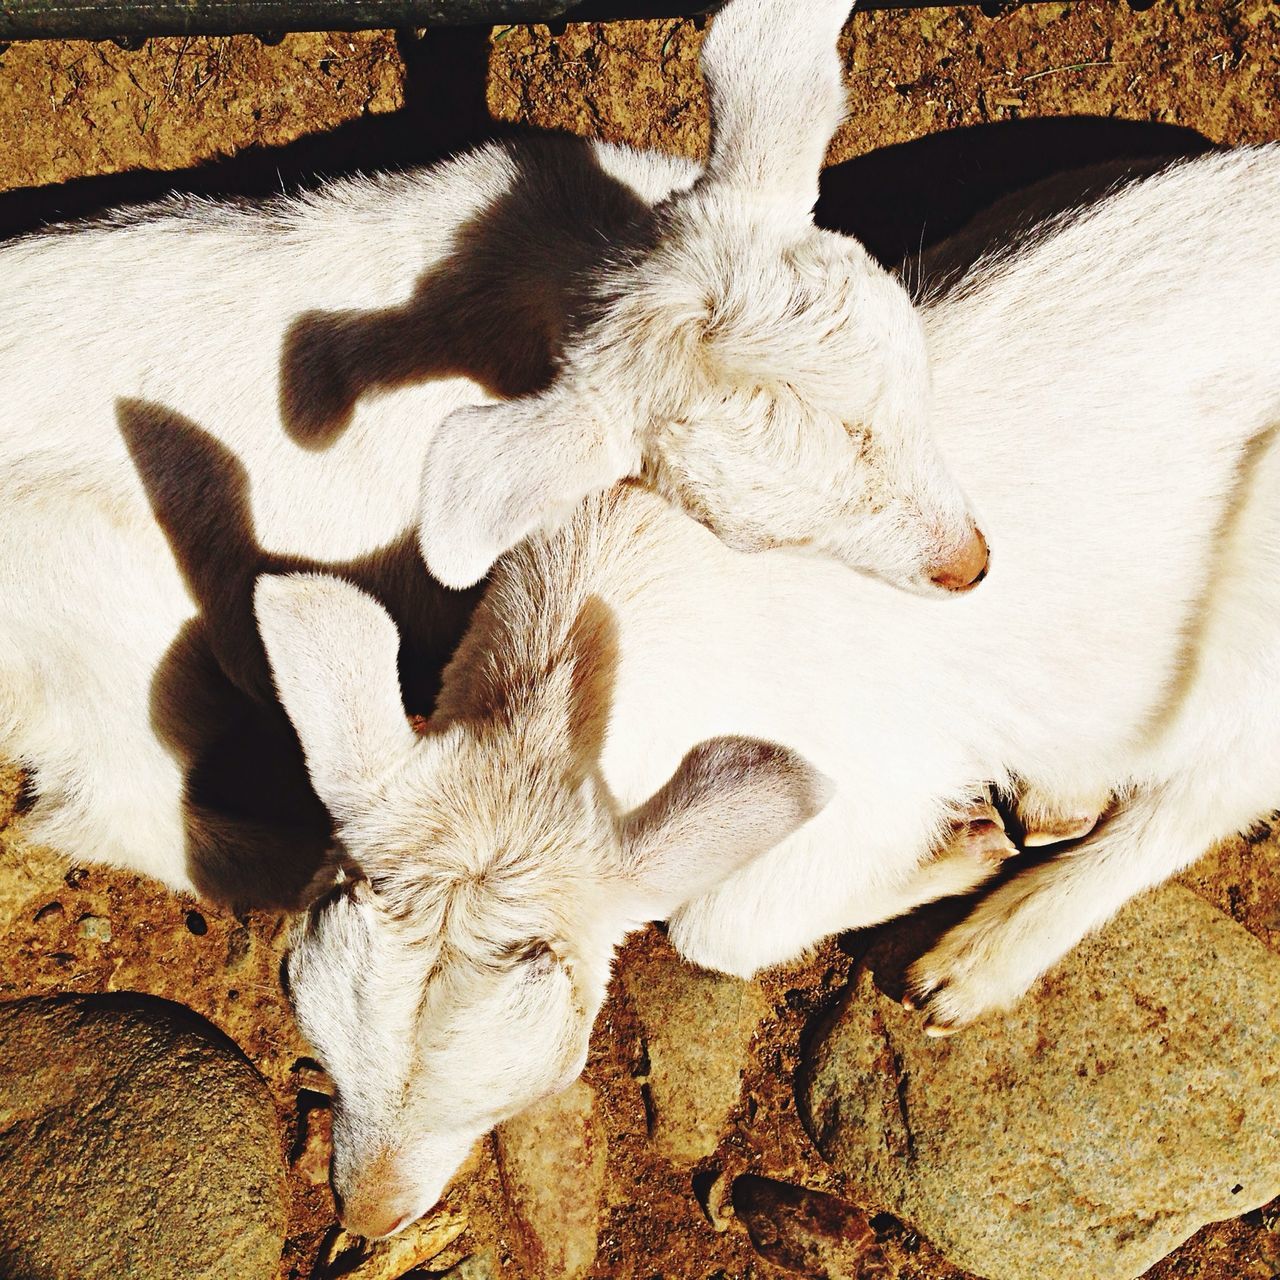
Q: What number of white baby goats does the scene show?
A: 2